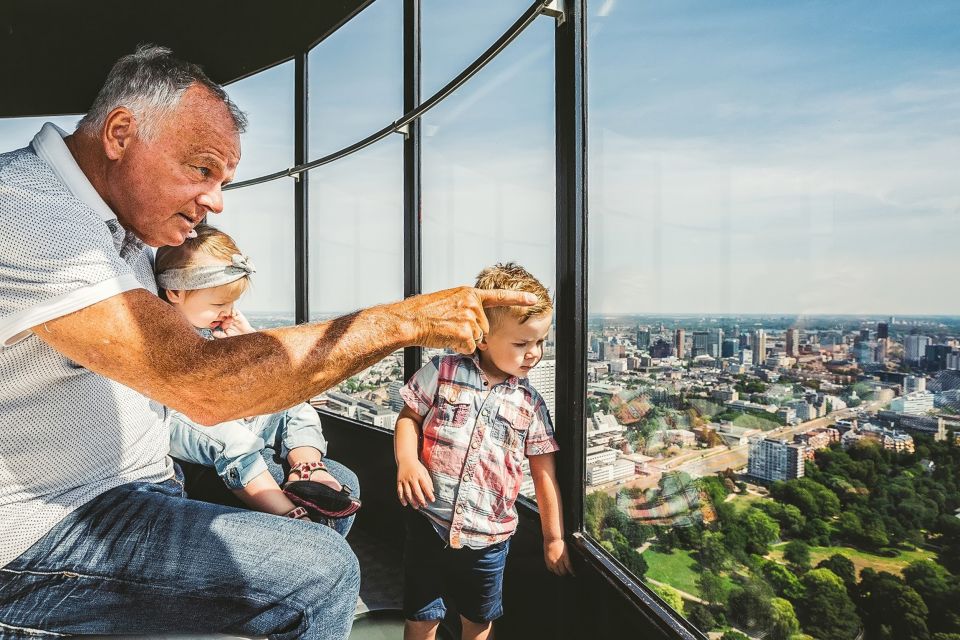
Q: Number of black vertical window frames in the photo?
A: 3